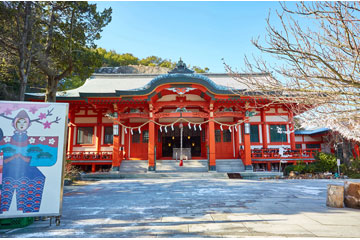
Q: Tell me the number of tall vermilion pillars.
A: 4